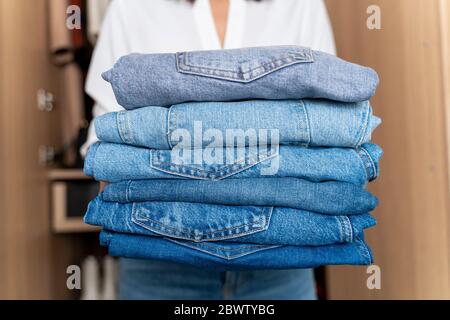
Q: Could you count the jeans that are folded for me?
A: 6